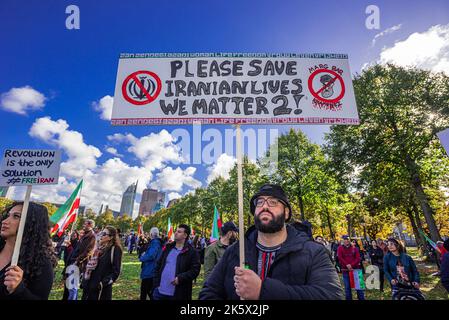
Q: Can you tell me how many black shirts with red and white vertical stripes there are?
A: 1